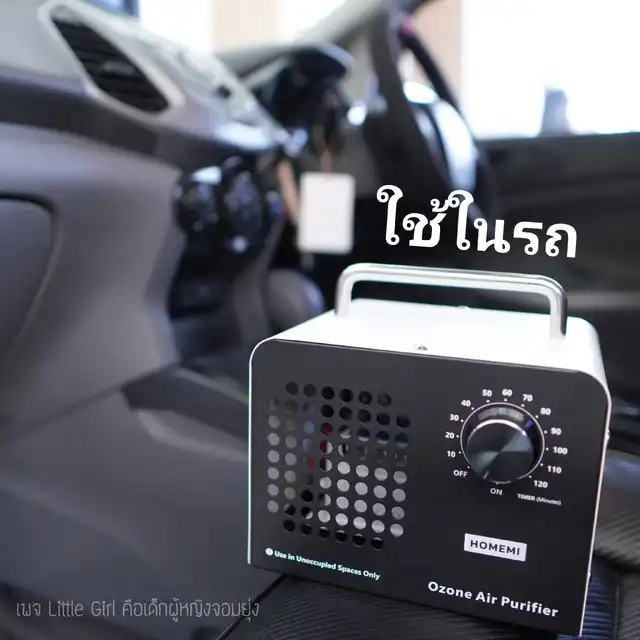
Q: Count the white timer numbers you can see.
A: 12